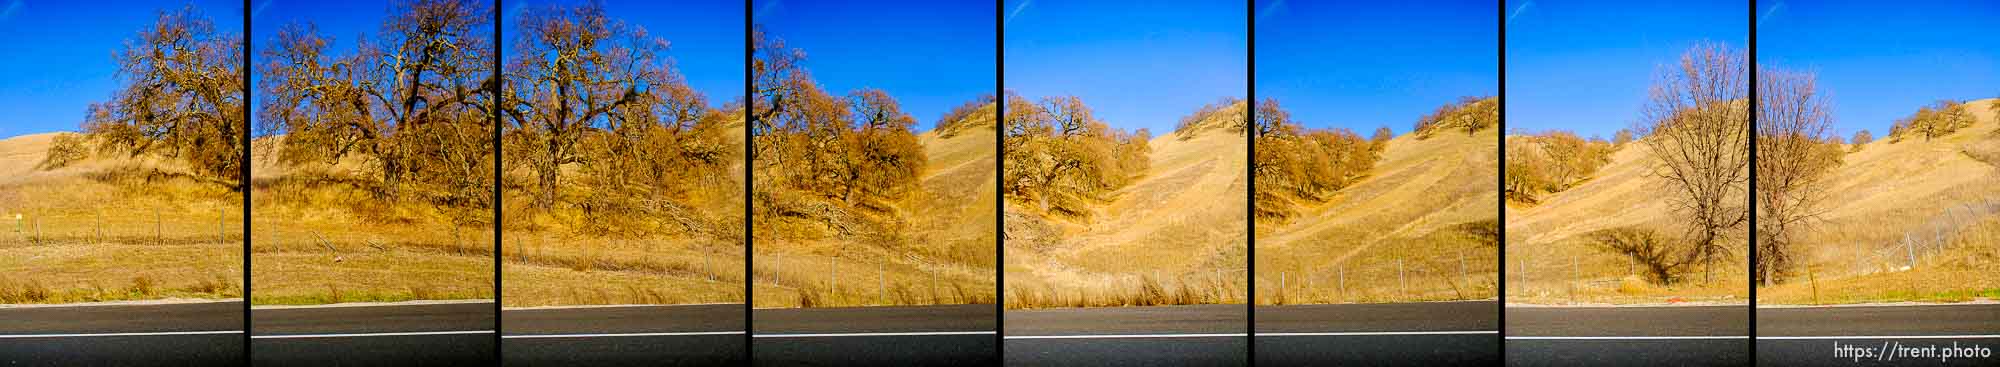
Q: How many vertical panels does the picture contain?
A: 8